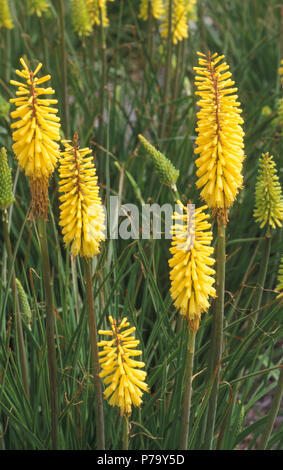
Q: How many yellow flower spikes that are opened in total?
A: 5